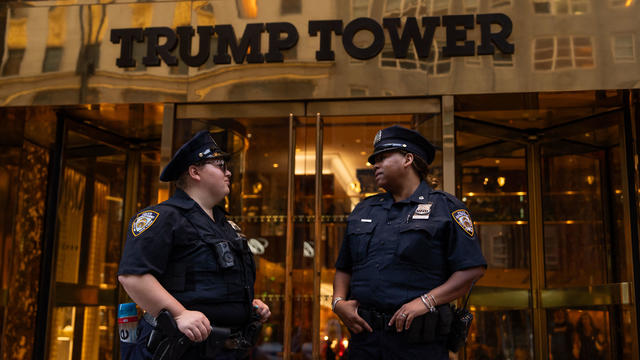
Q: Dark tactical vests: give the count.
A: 1